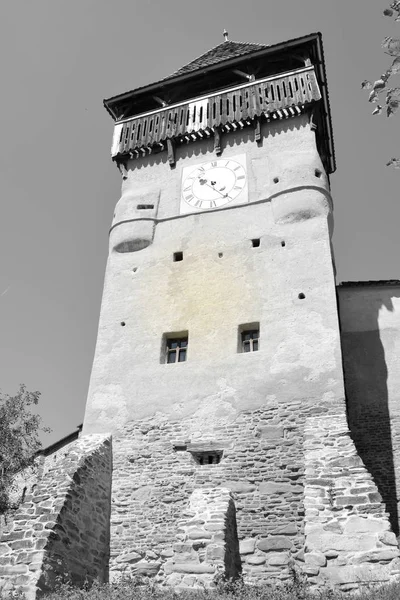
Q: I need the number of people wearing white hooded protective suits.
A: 0